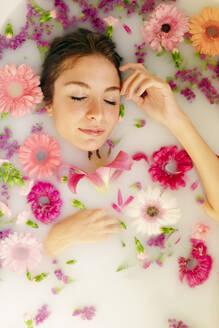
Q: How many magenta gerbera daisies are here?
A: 3